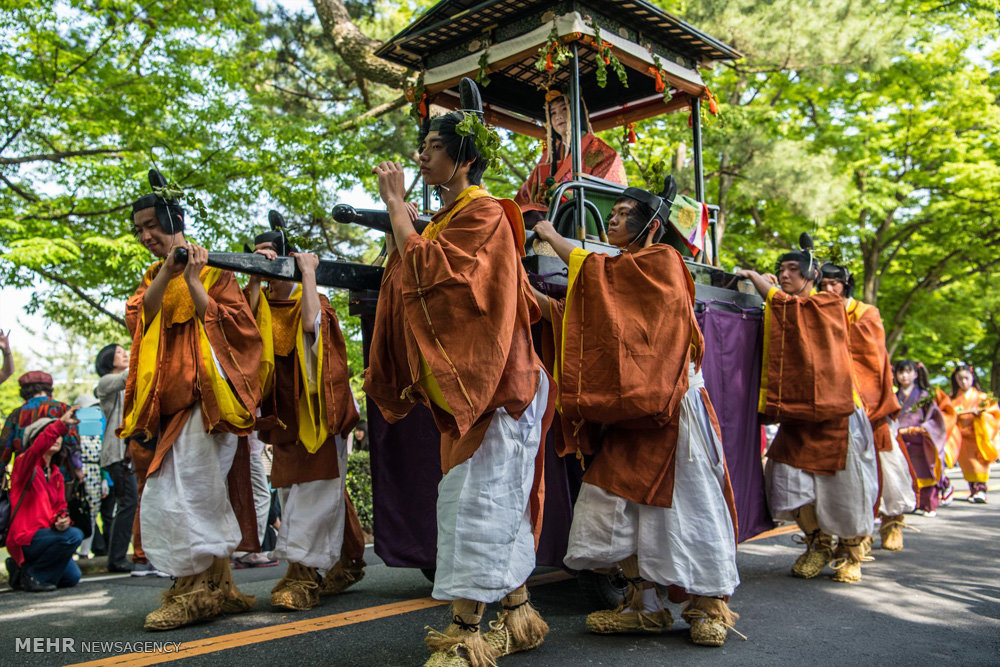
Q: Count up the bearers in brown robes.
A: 6